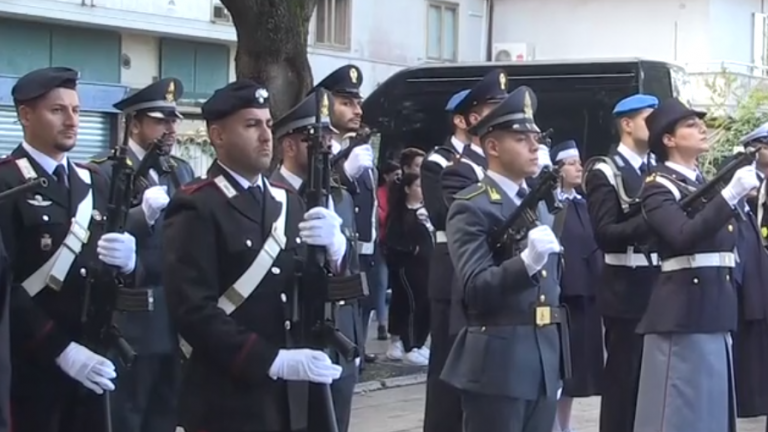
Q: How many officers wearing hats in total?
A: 12